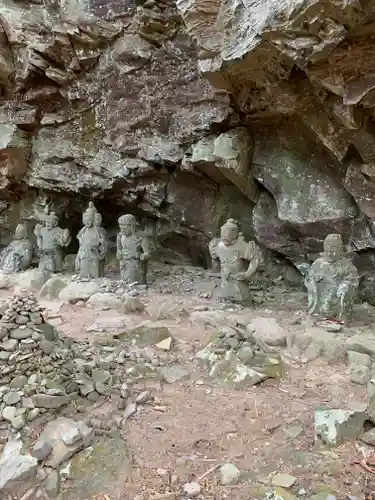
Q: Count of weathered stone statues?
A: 6